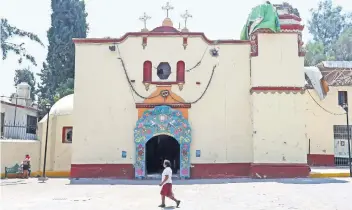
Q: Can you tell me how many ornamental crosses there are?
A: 3